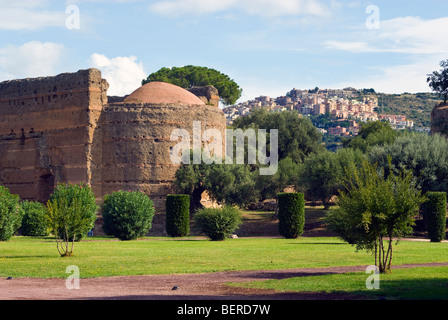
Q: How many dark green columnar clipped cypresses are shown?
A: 3